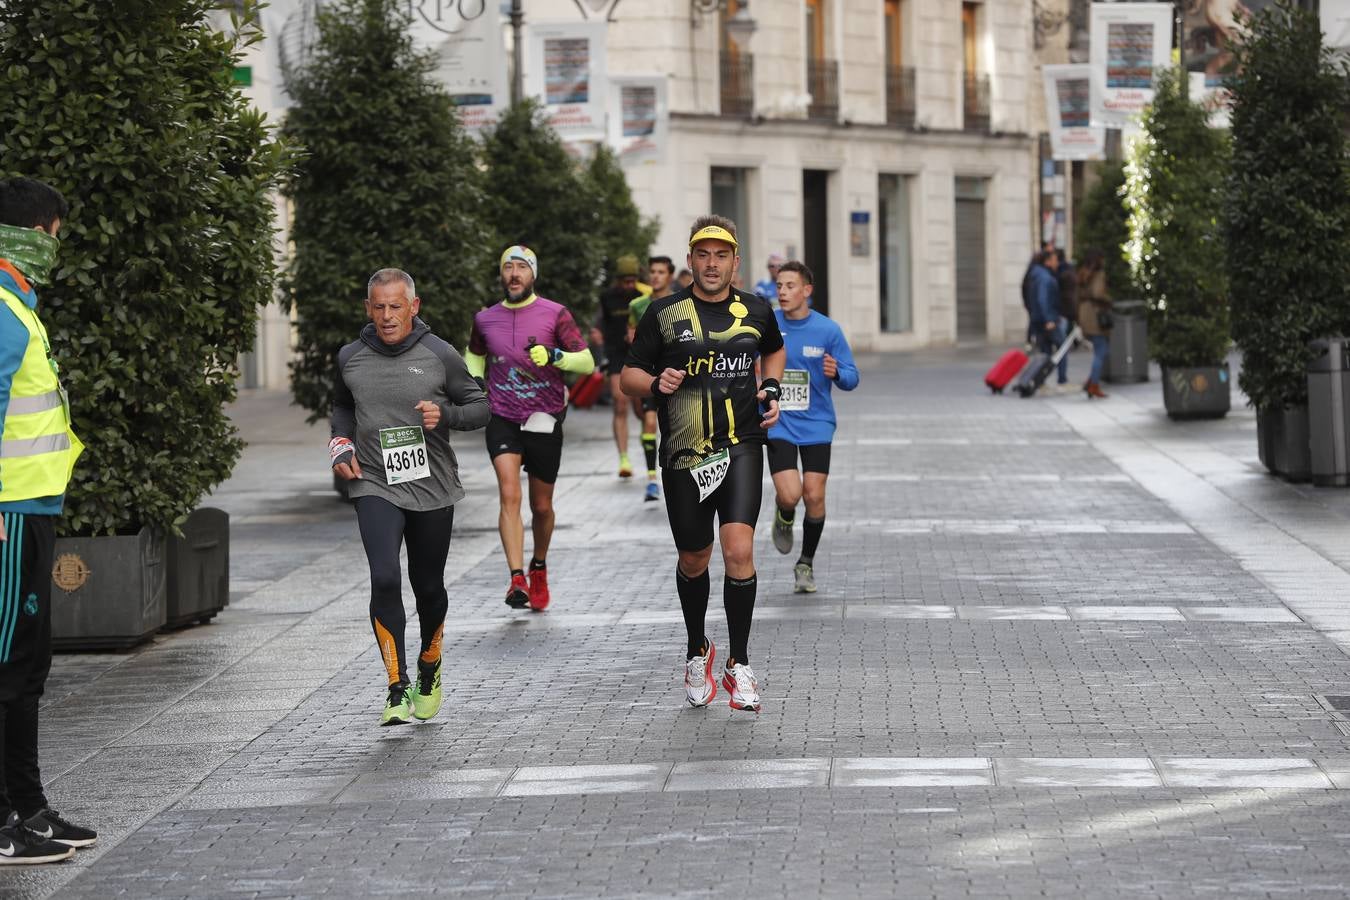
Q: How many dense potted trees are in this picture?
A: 7